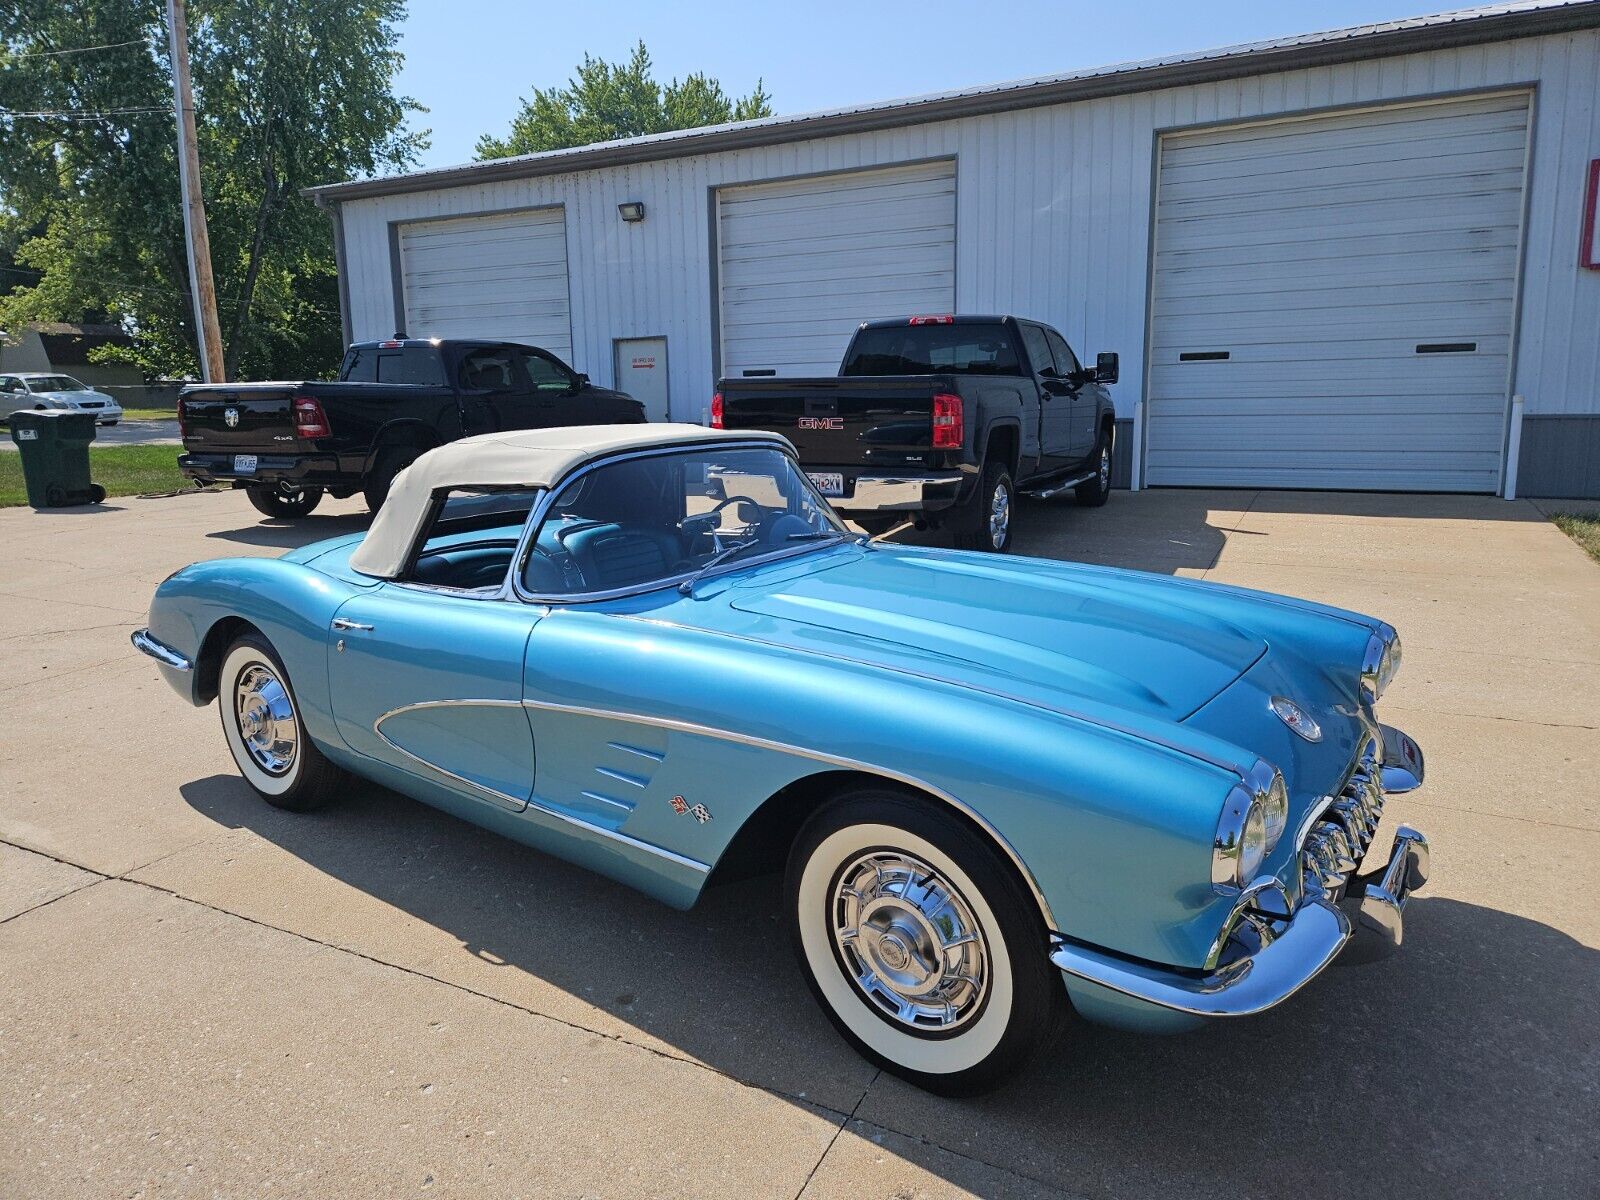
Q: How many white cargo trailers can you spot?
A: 0